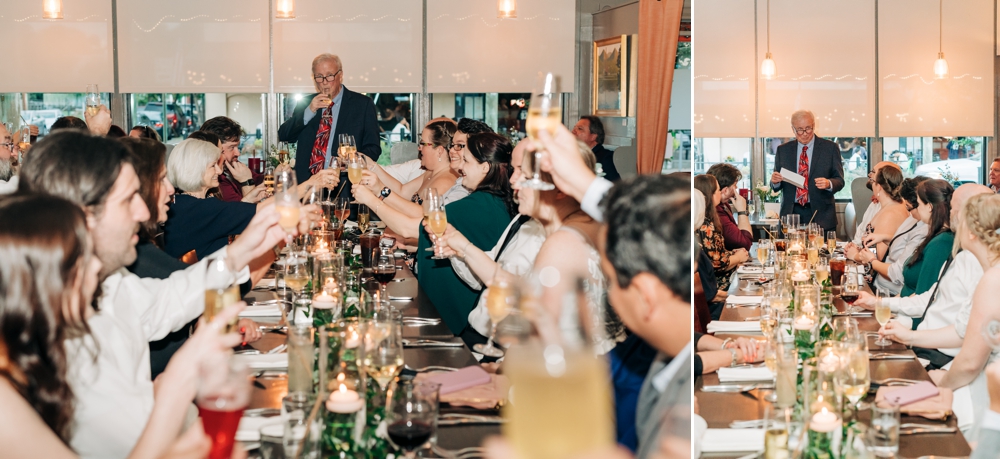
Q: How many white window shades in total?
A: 7